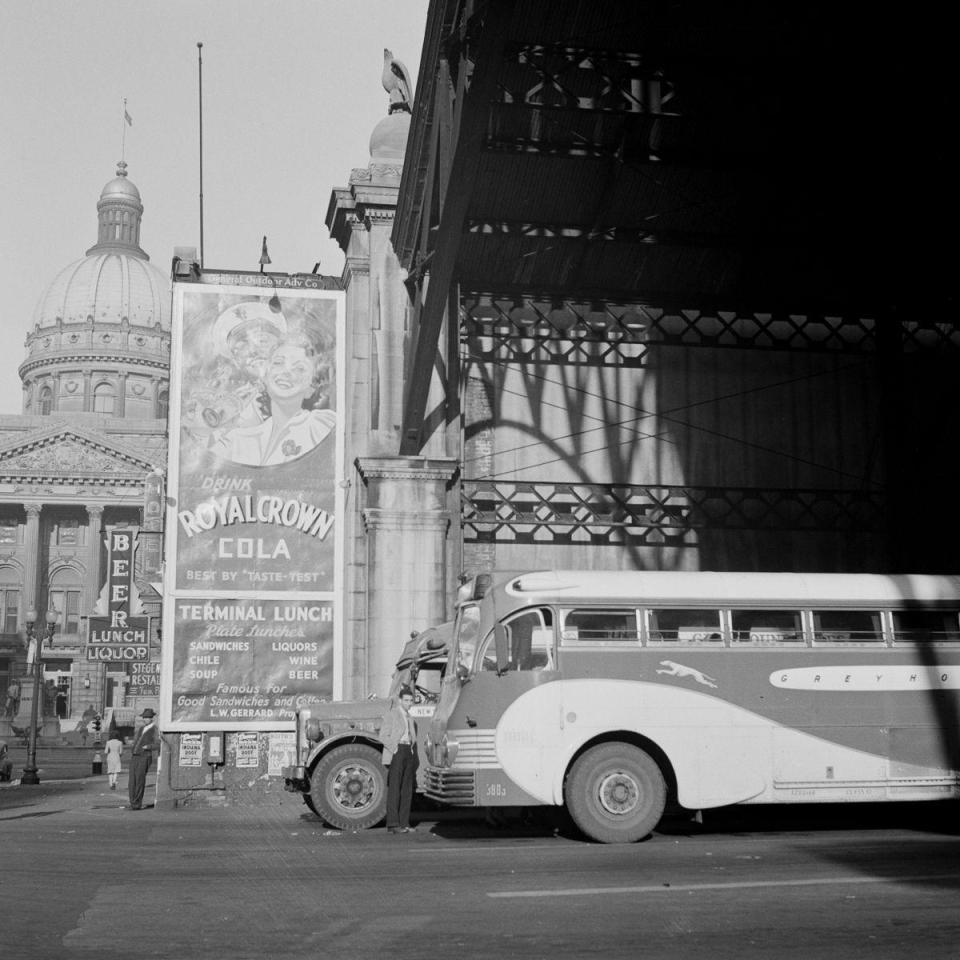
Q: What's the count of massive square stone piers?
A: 1